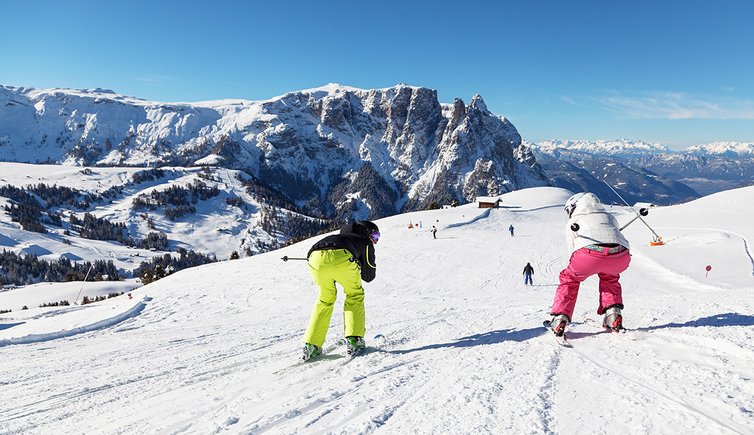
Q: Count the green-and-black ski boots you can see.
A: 2